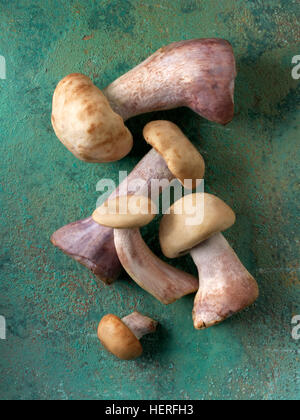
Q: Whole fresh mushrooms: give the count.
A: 5